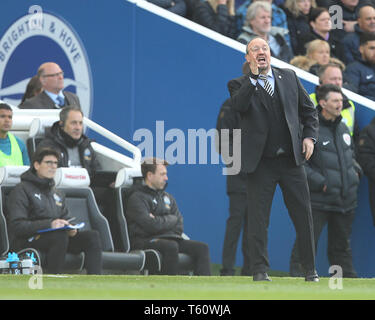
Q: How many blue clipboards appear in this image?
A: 1